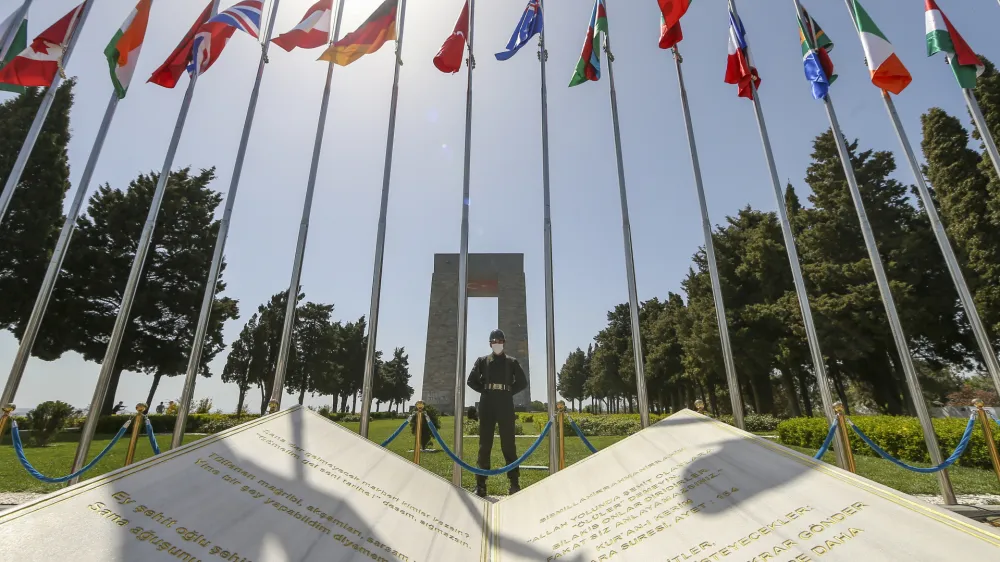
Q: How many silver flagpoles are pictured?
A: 15